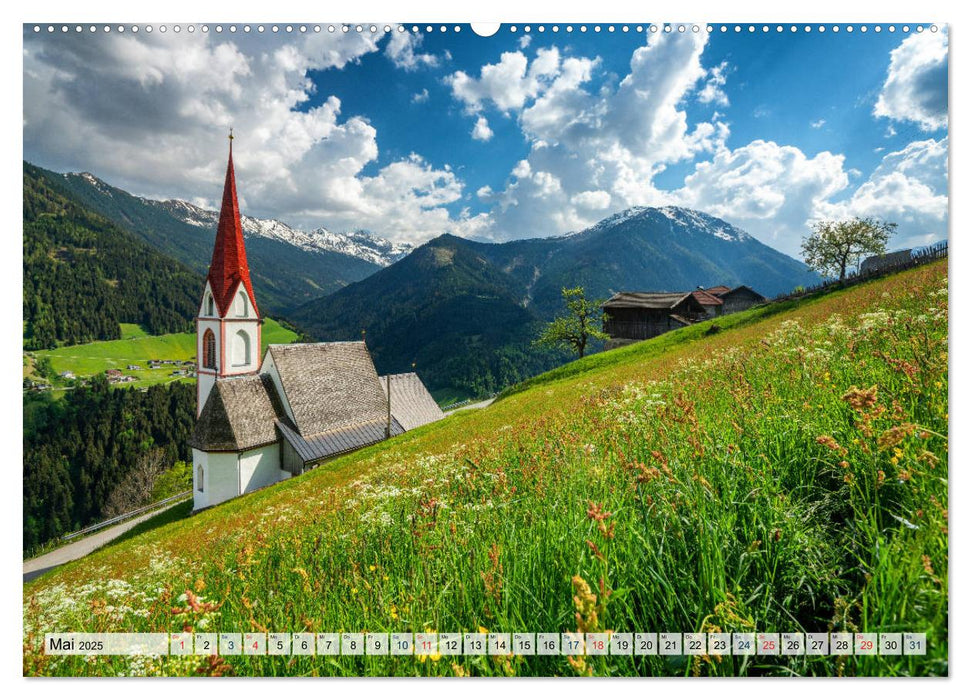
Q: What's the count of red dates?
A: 6